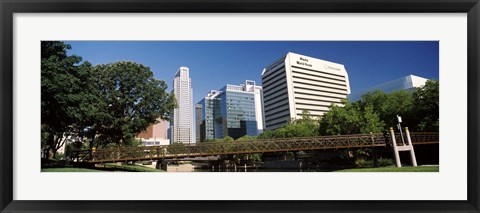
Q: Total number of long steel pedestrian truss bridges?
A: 1